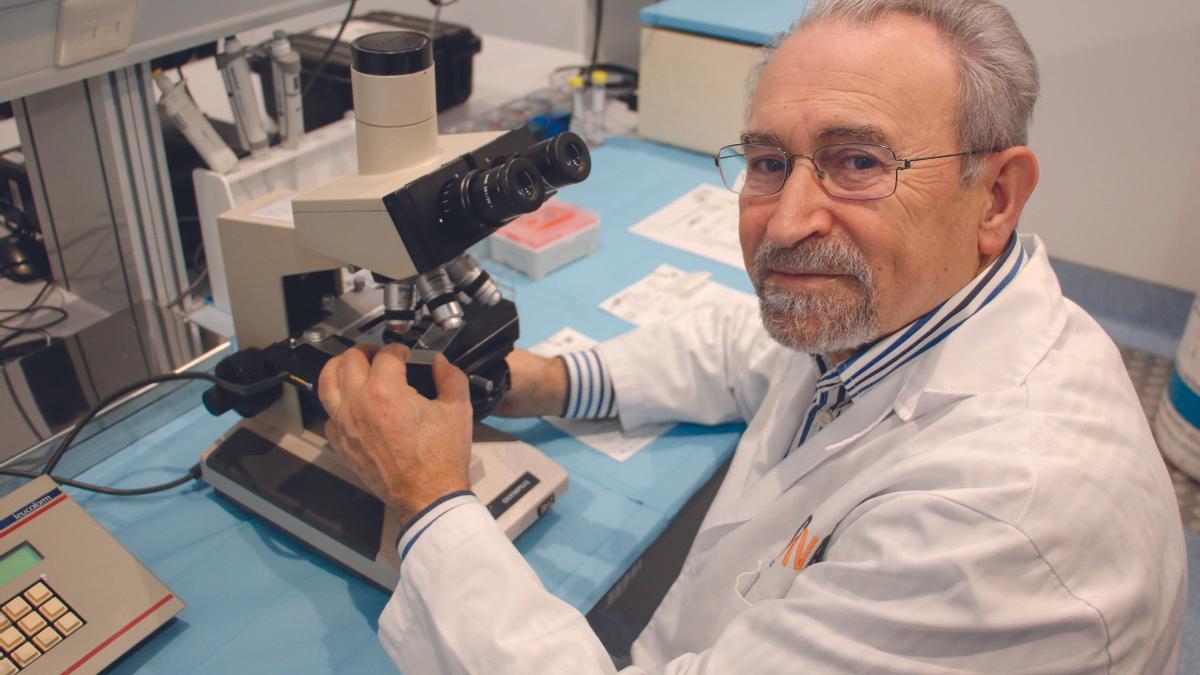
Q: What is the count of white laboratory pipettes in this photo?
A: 3